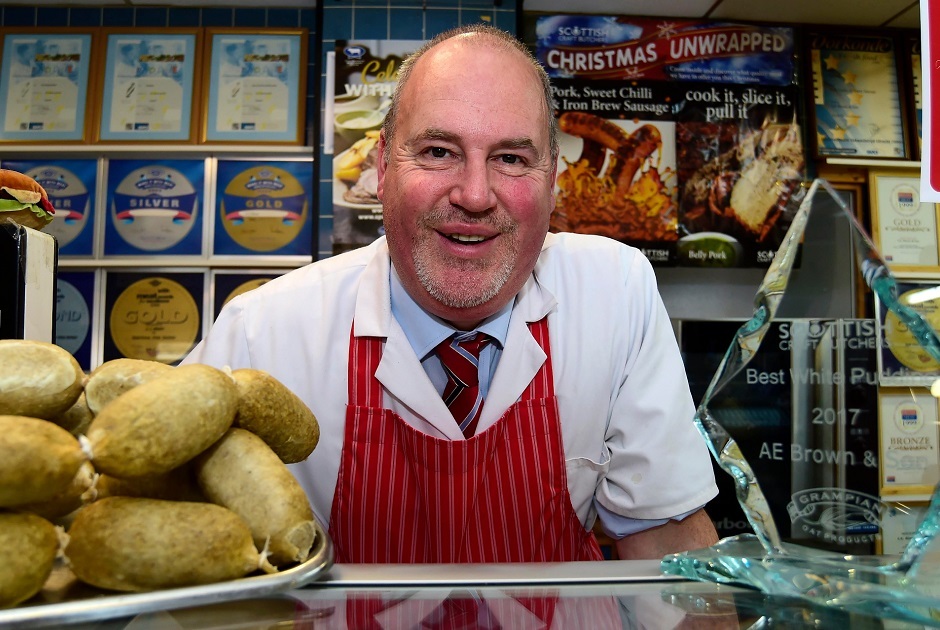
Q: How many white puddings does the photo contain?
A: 11